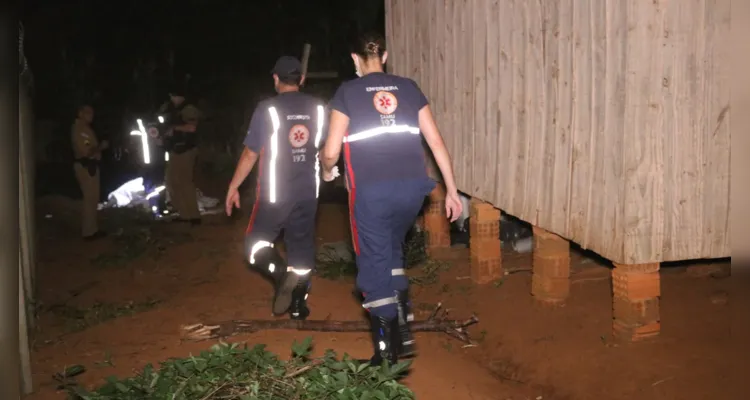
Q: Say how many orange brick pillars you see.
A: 4